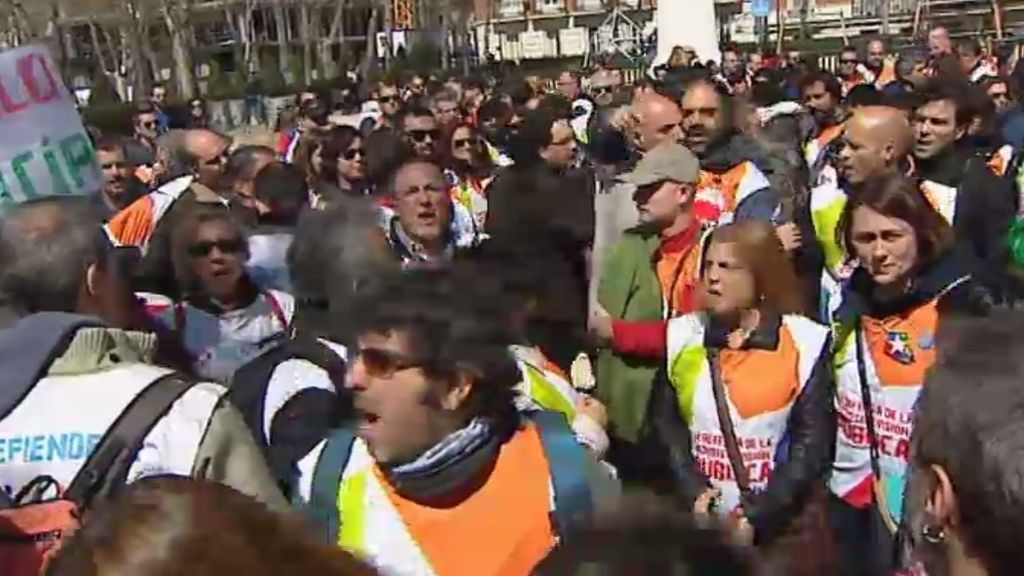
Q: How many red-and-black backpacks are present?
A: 1